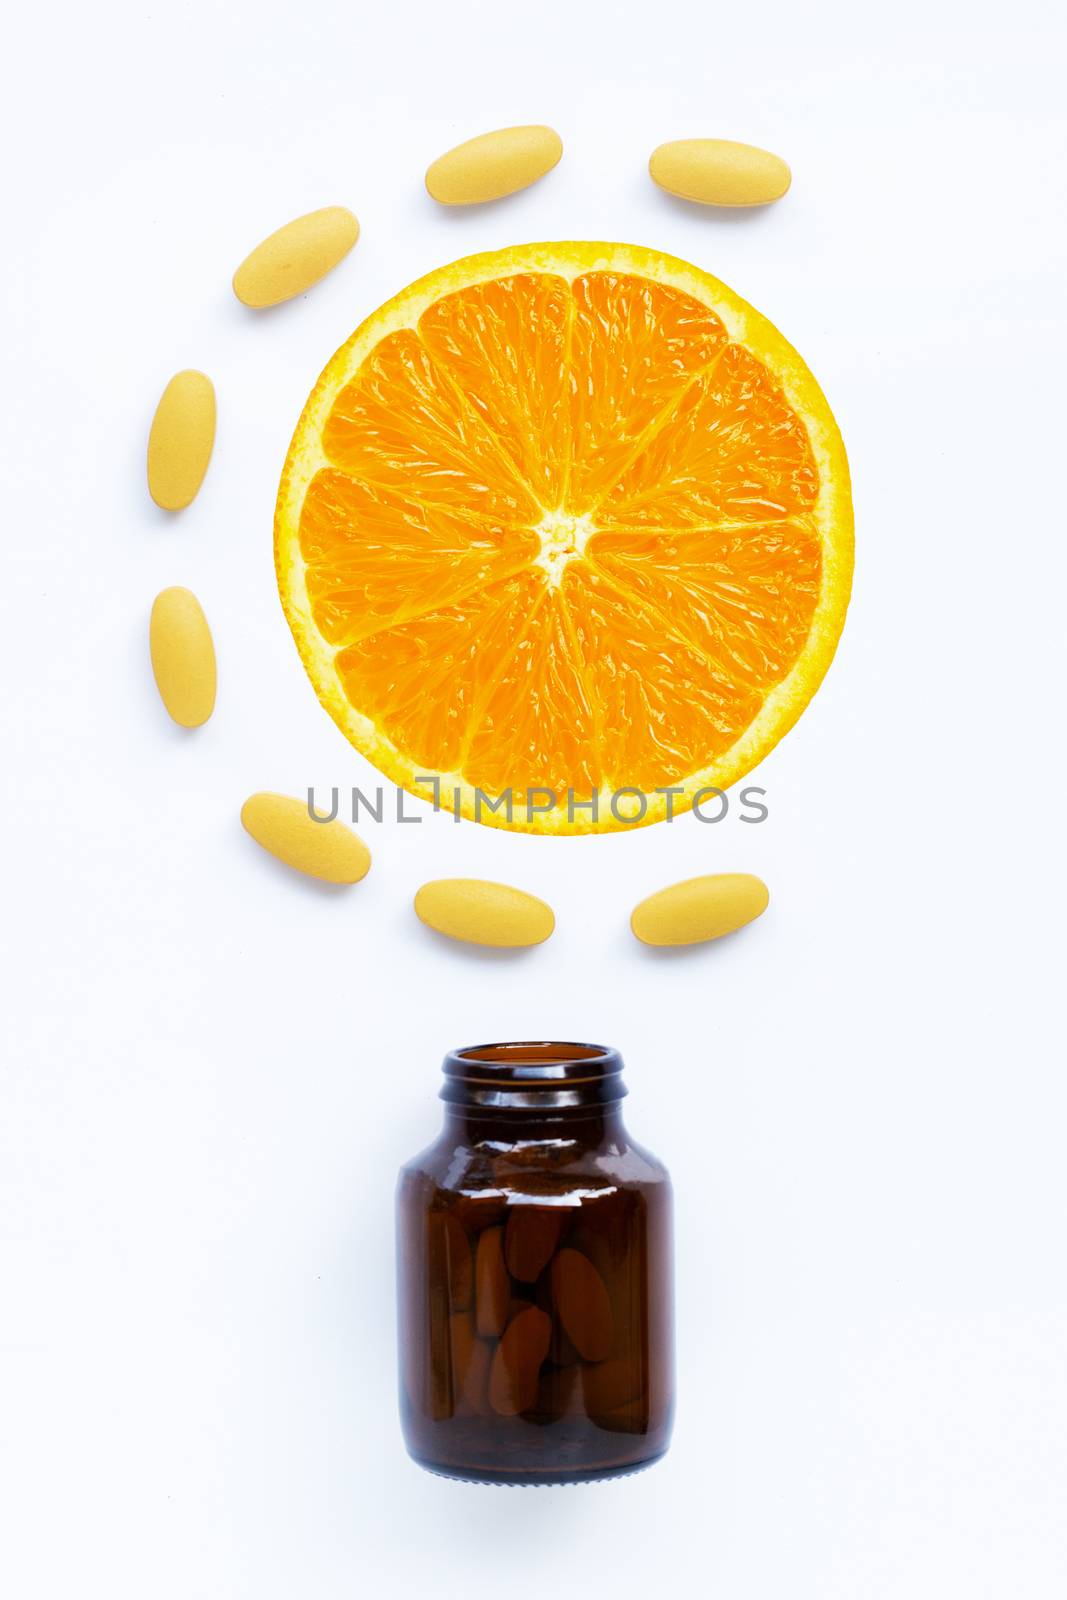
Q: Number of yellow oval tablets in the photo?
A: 8